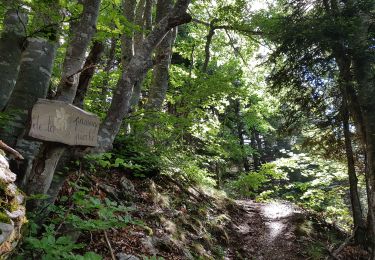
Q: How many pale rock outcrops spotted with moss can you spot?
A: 1